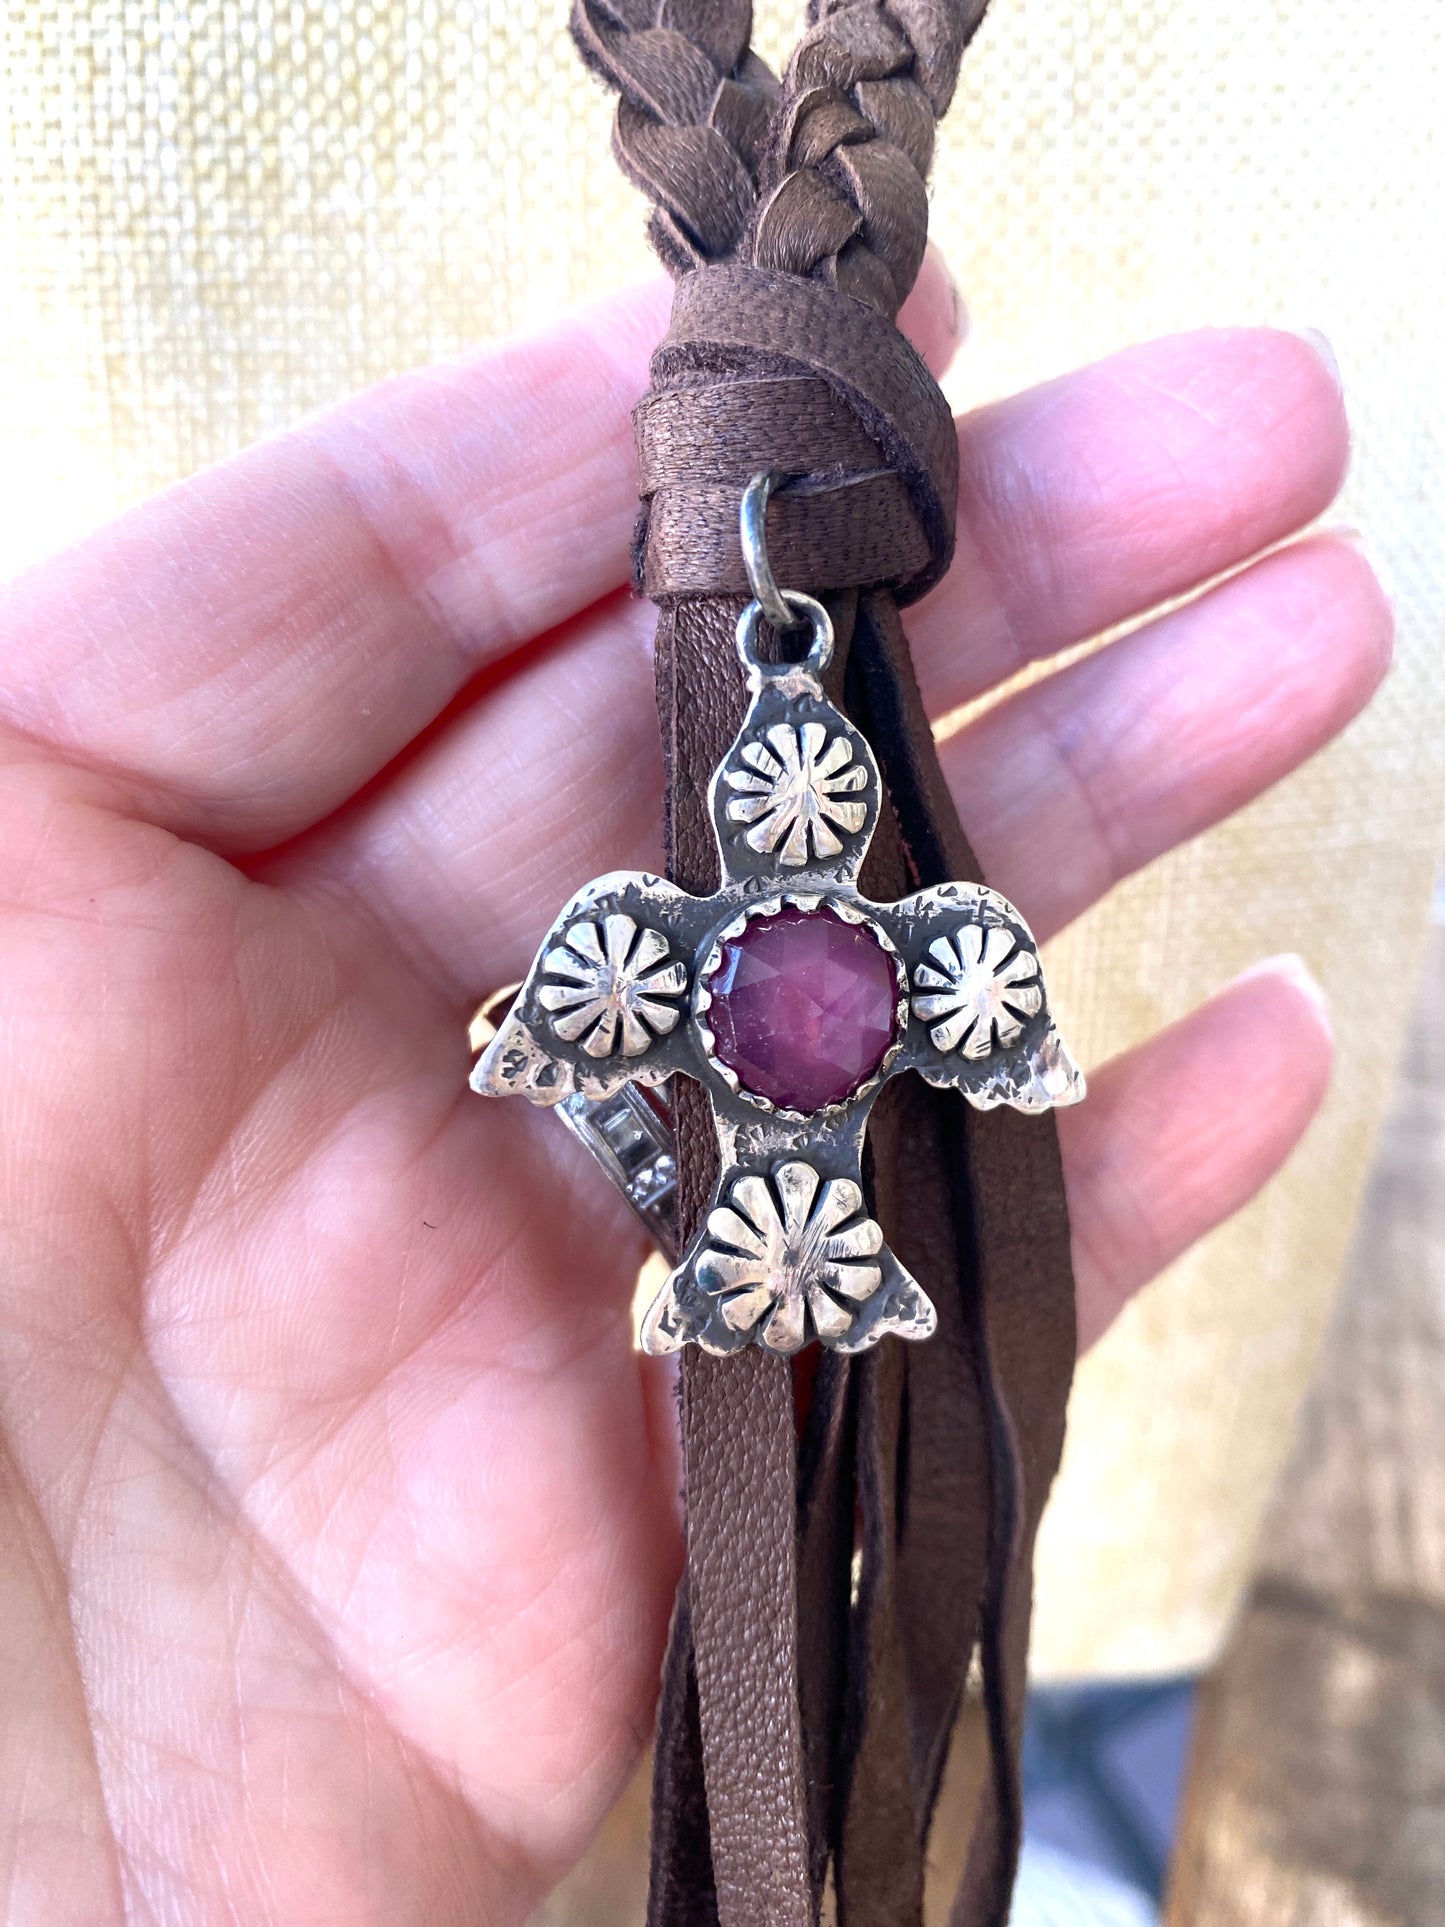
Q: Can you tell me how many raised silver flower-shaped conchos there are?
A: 4